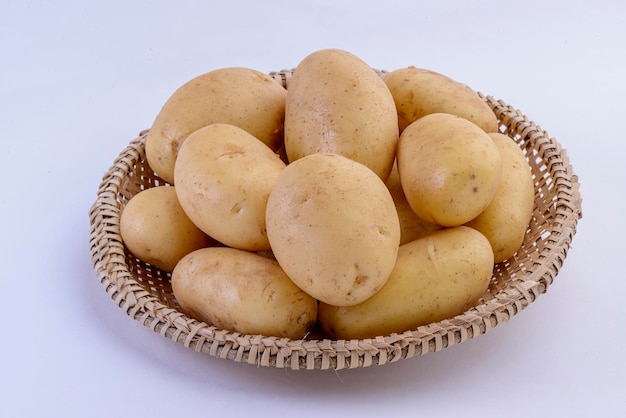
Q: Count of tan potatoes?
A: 11